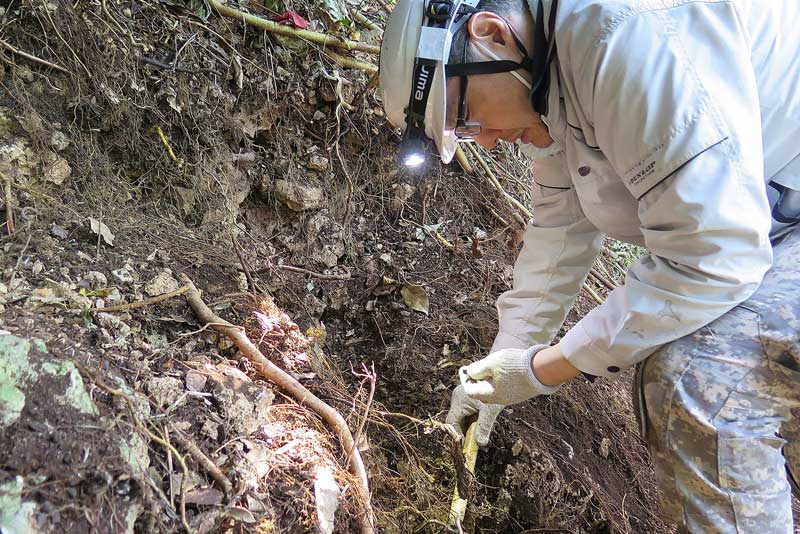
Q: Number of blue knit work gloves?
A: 0